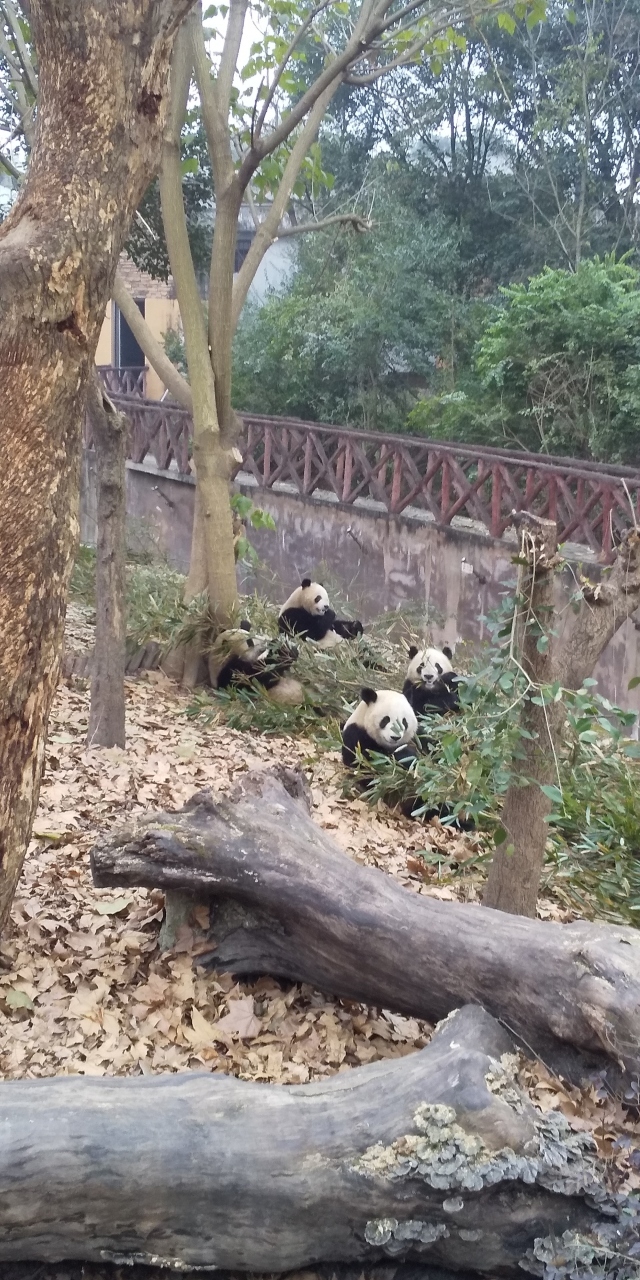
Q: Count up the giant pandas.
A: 4